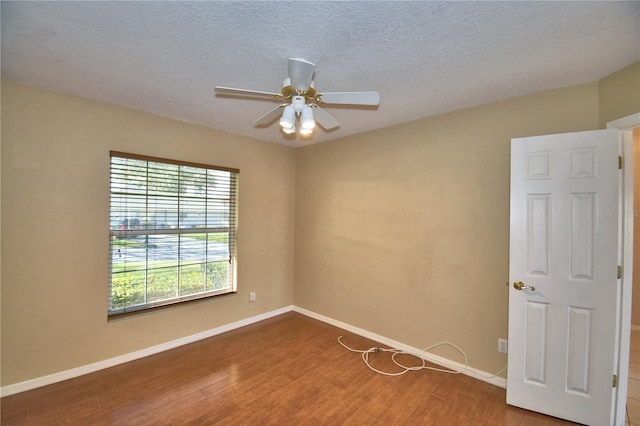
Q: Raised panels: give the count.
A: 6